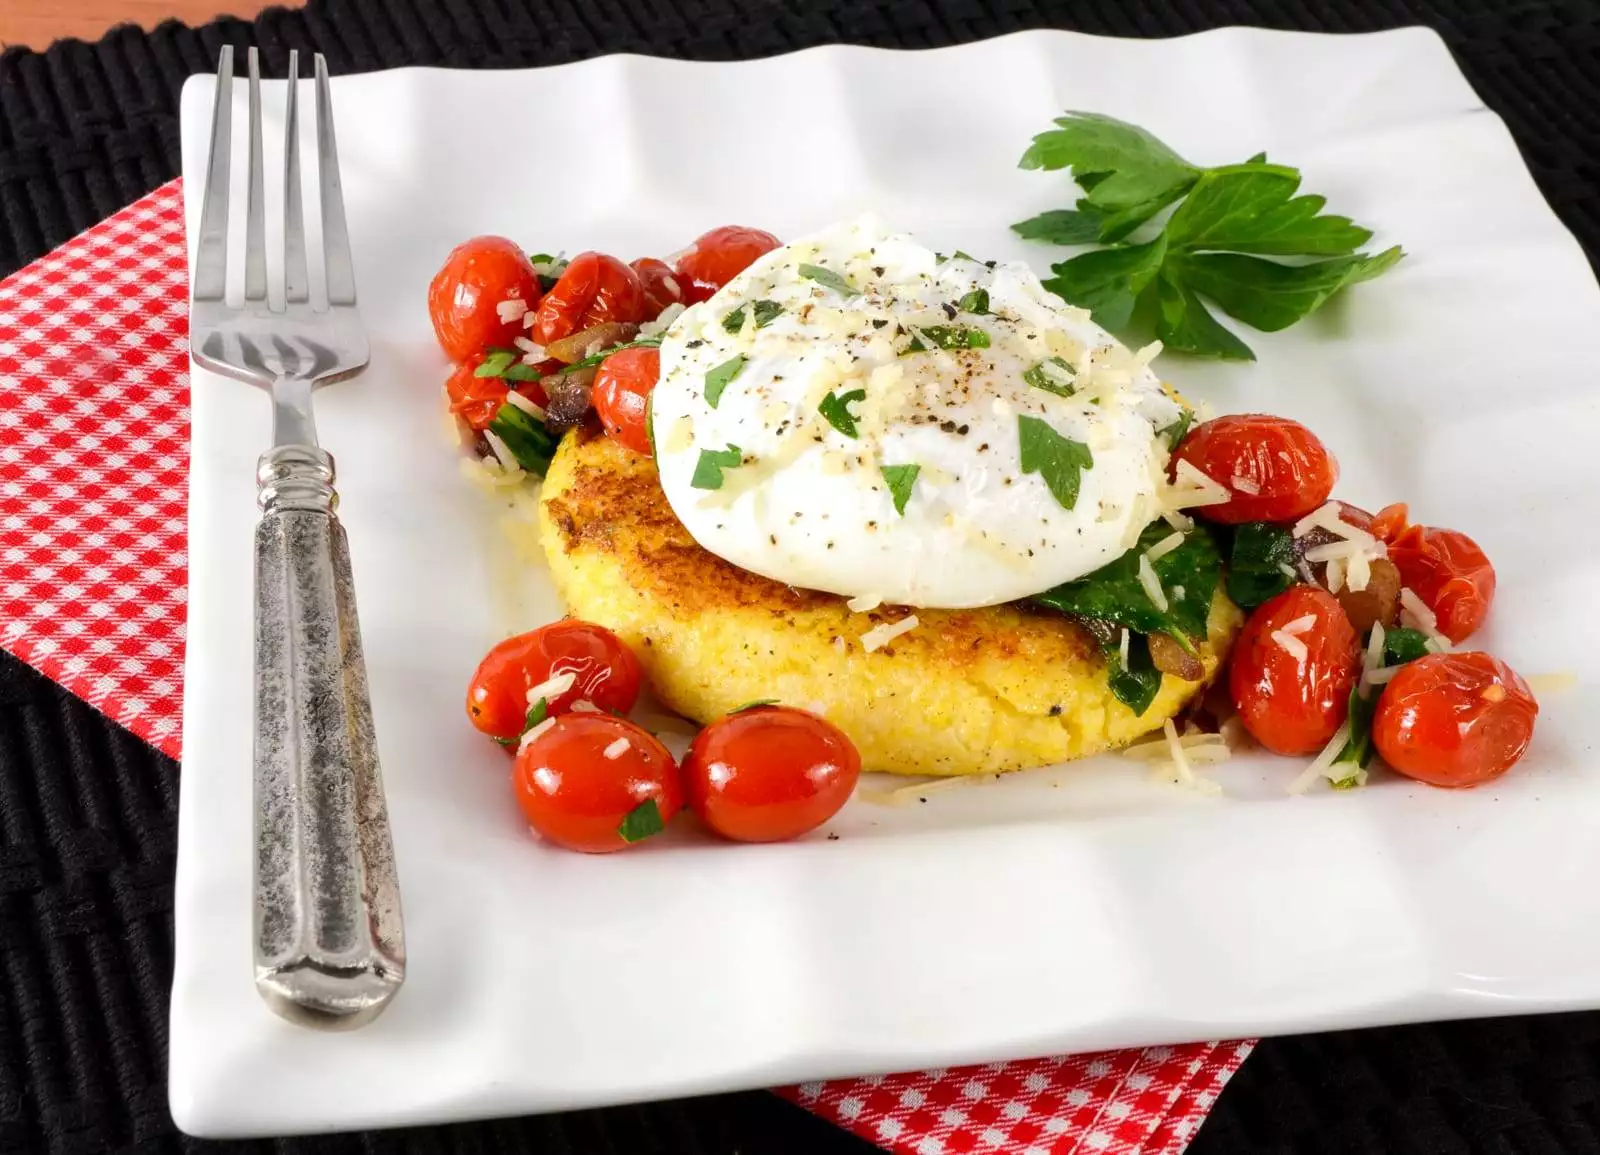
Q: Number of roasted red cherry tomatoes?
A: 13